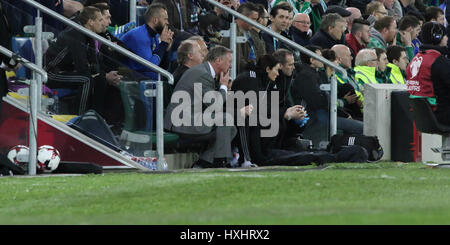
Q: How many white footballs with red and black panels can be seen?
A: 2